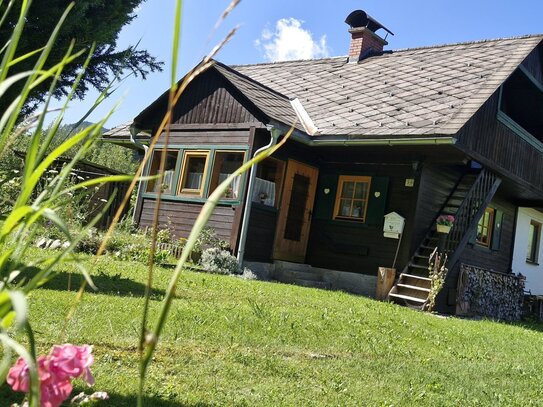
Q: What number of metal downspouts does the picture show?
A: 2